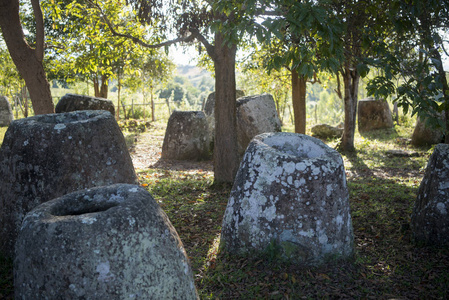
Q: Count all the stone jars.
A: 11